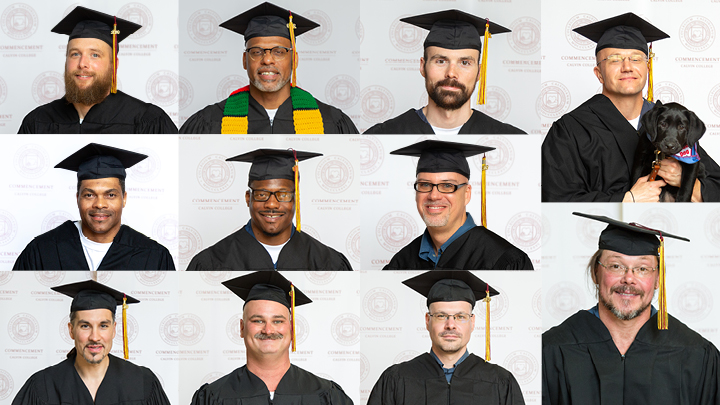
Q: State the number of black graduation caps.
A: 11